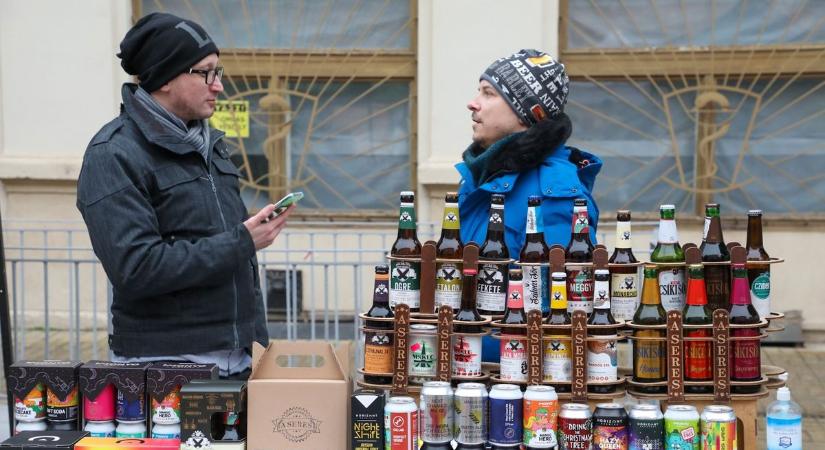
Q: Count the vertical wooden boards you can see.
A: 12